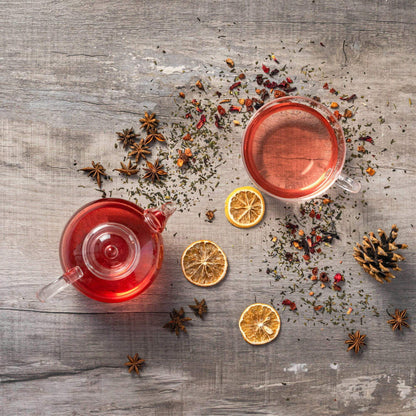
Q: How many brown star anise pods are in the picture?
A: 12